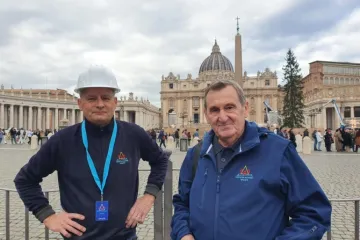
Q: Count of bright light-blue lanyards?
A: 1